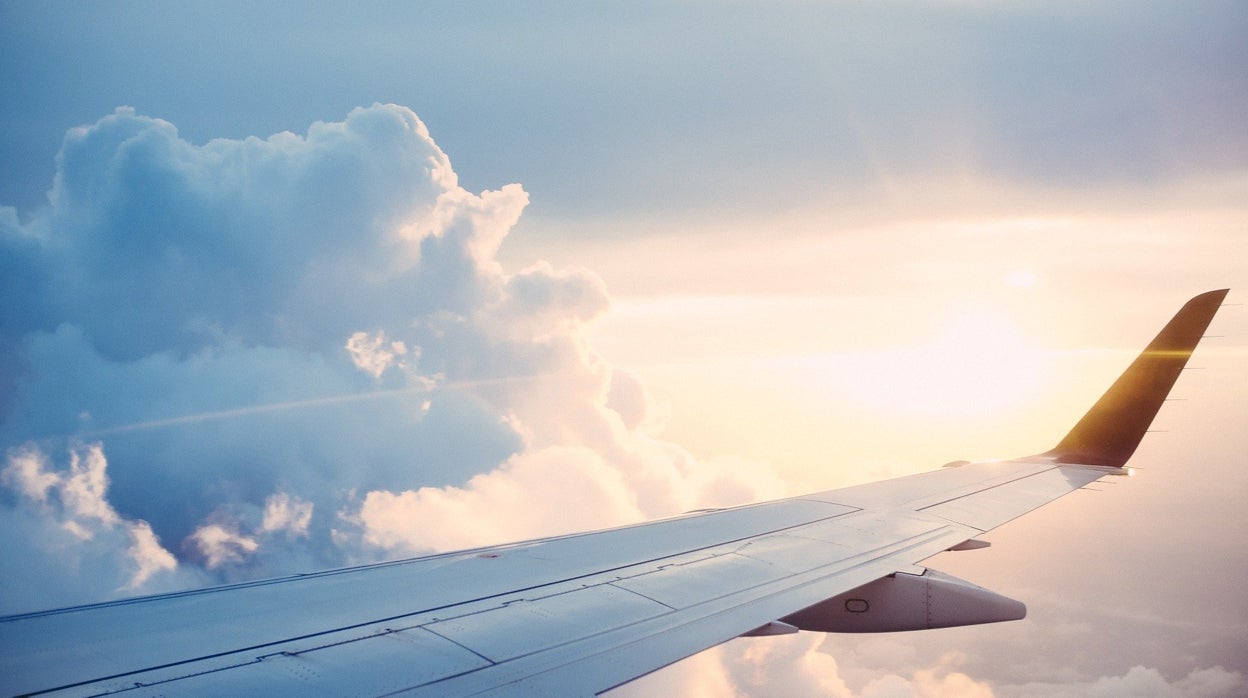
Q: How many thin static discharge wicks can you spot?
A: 8